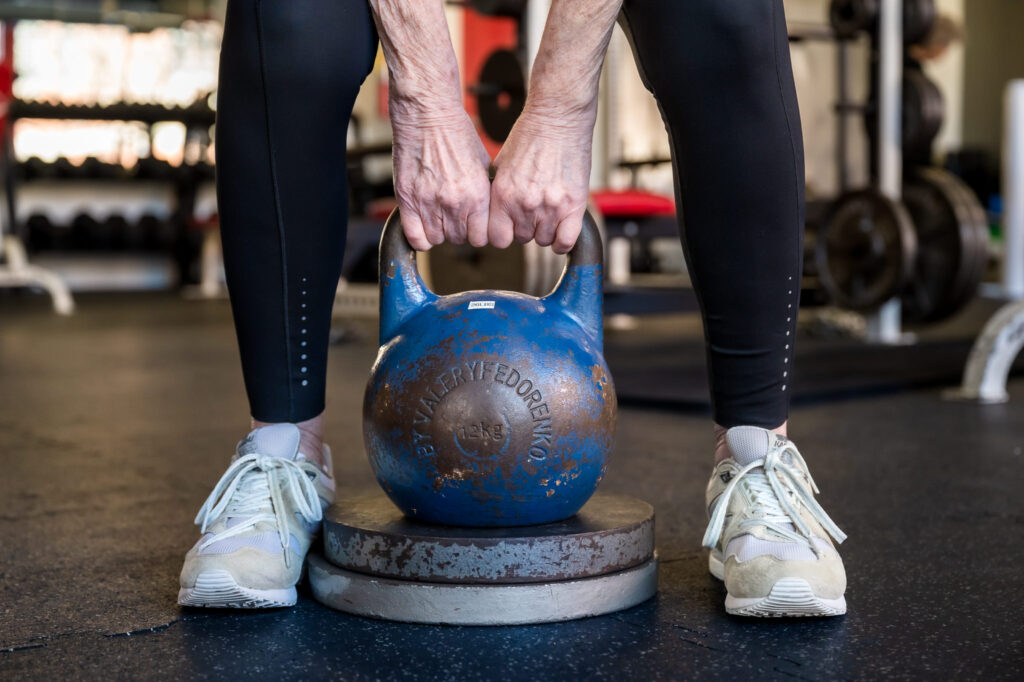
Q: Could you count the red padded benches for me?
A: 1